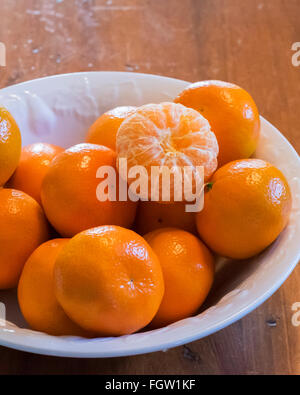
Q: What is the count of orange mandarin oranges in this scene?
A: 12